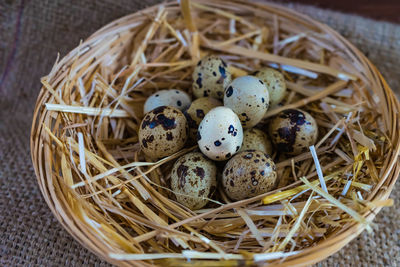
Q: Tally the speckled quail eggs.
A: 11